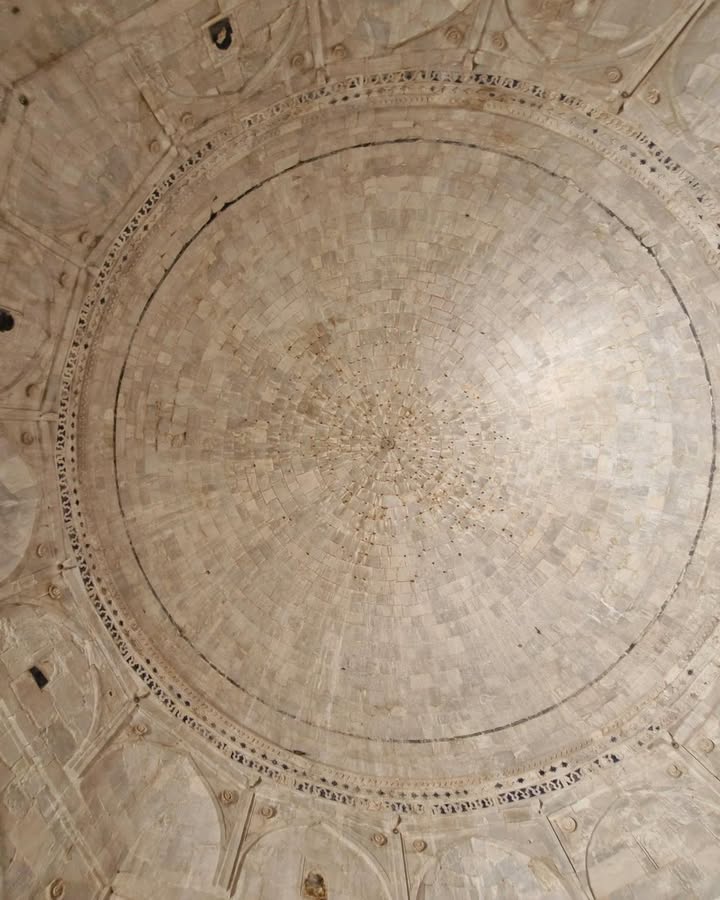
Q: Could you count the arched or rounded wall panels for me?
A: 12